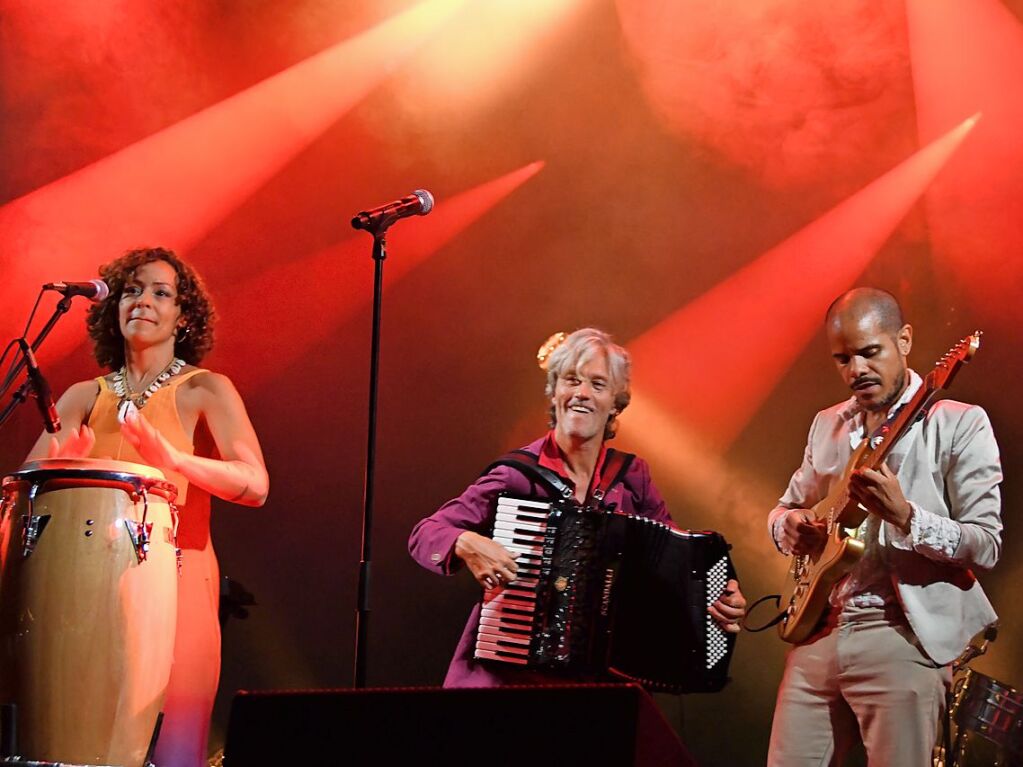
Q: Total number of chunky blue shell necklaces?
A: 0